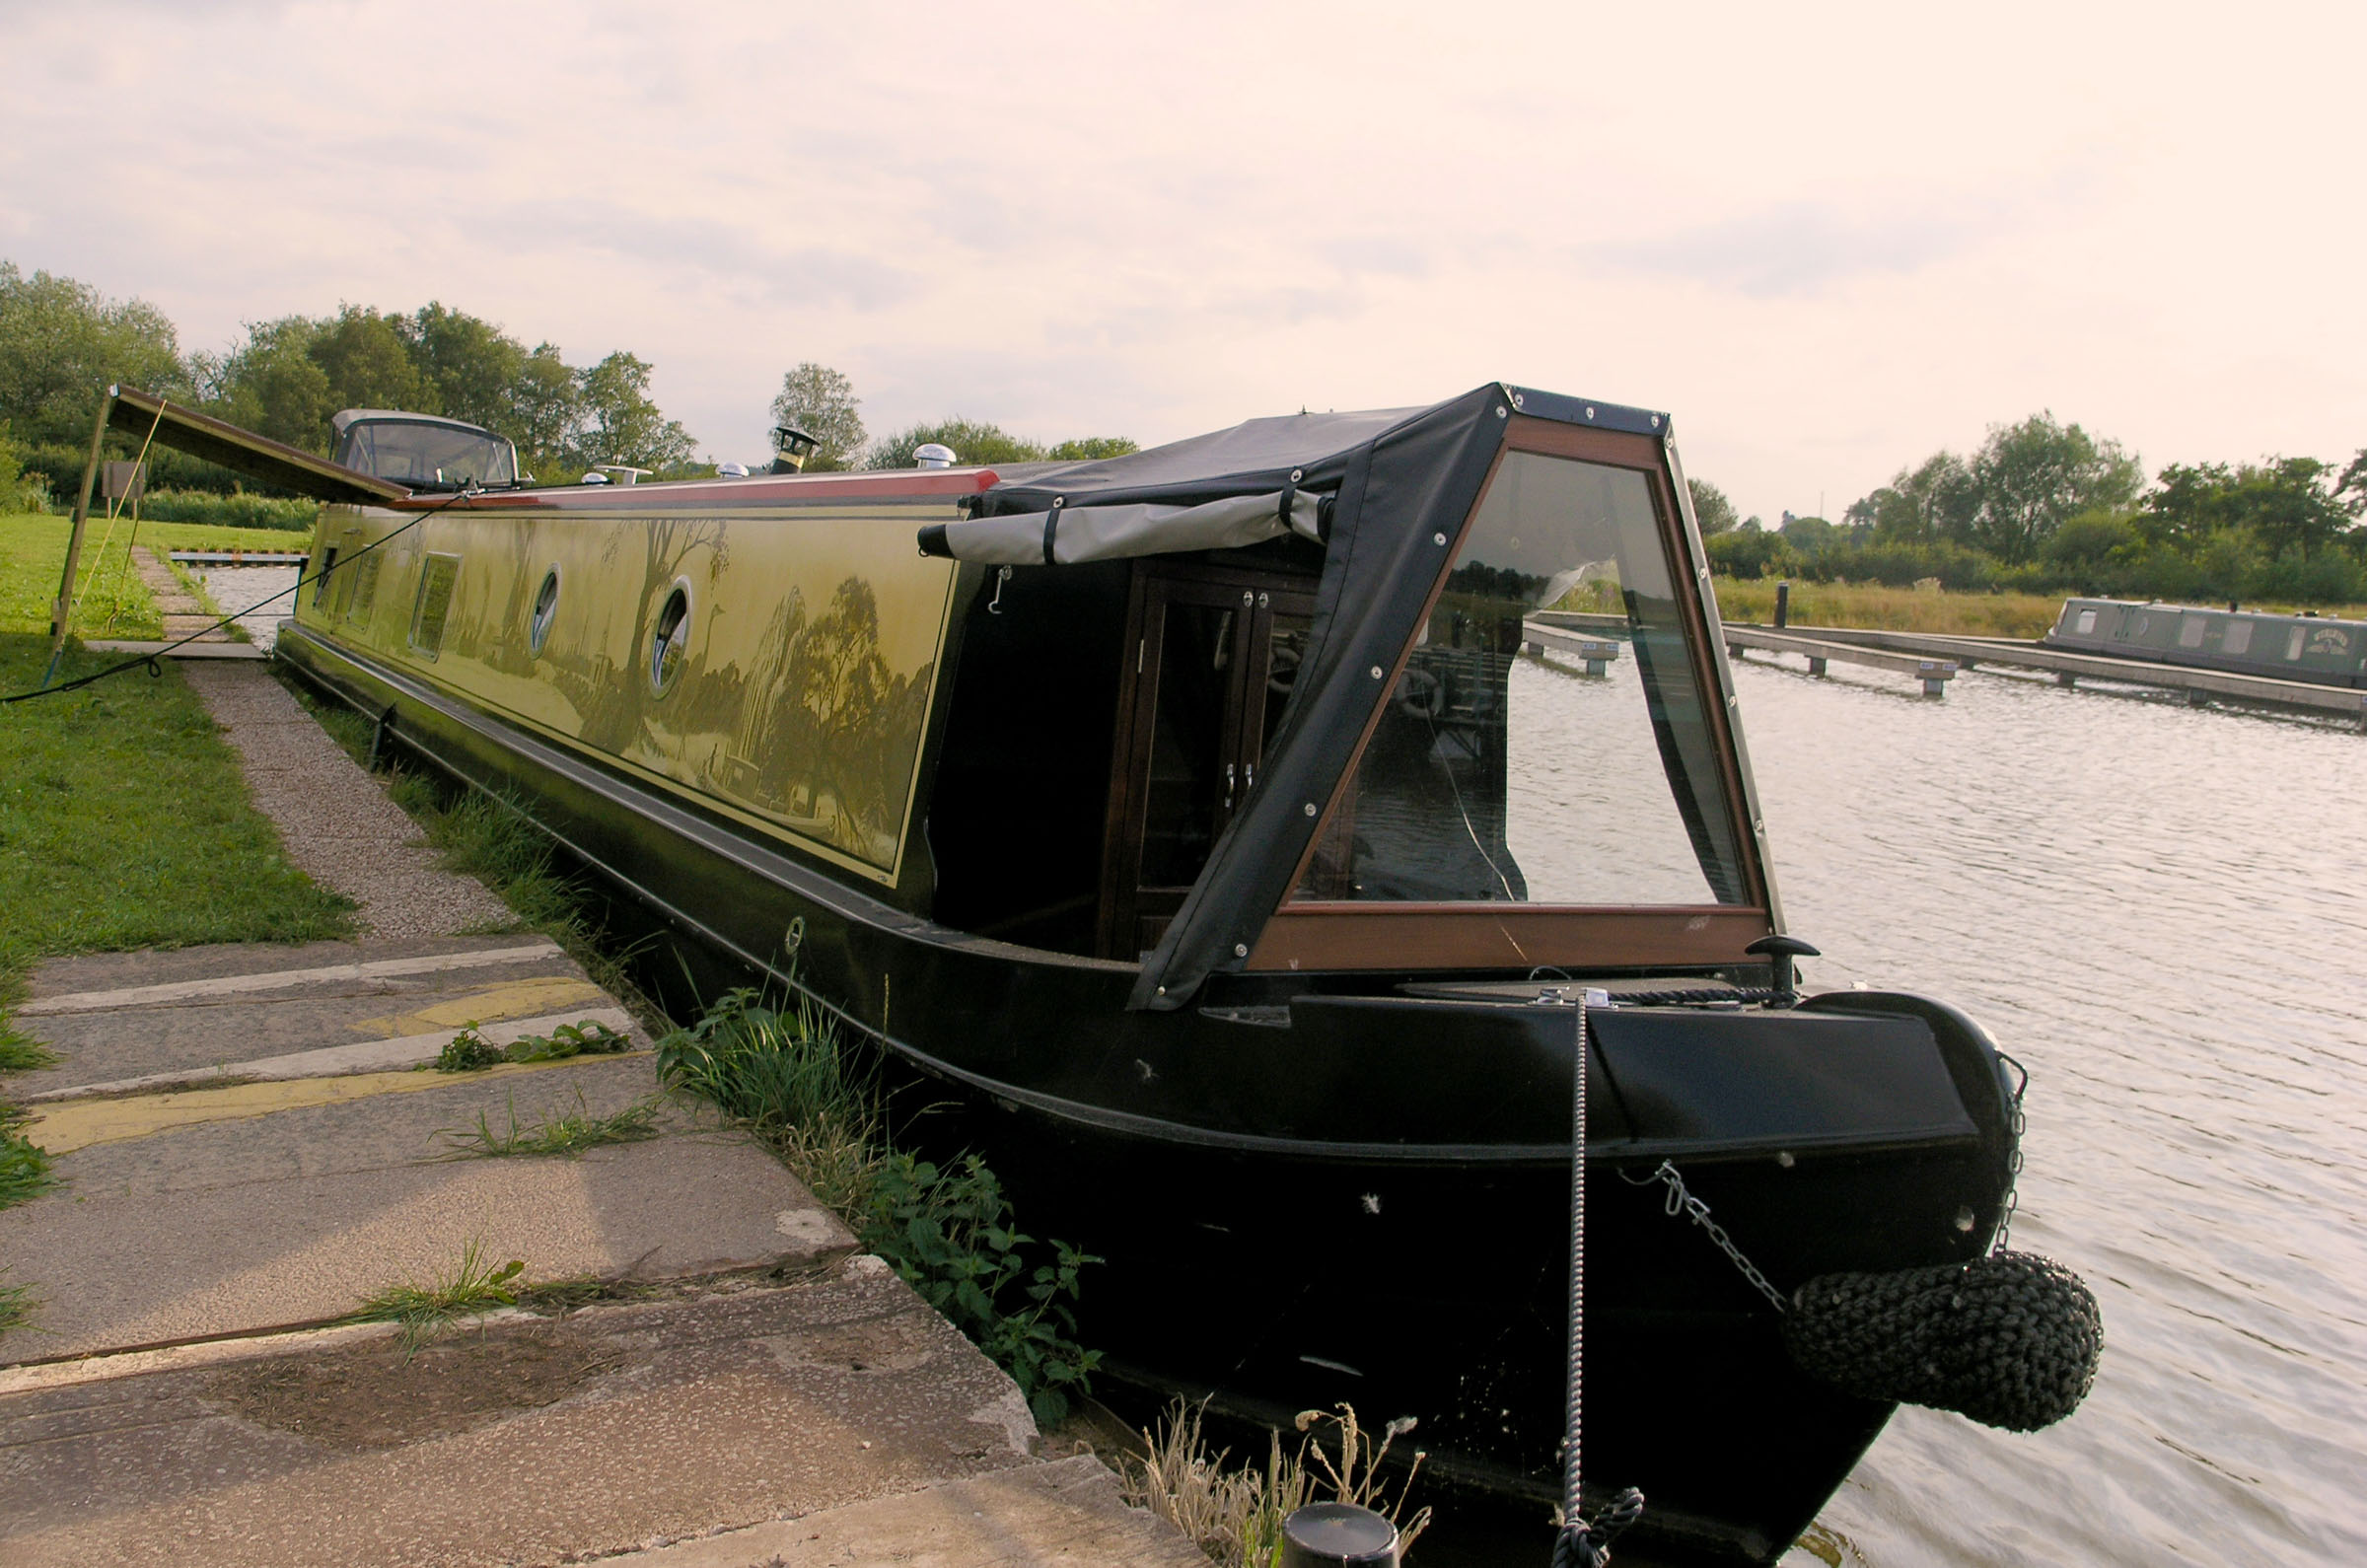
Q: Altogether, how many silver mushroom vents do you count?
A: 3